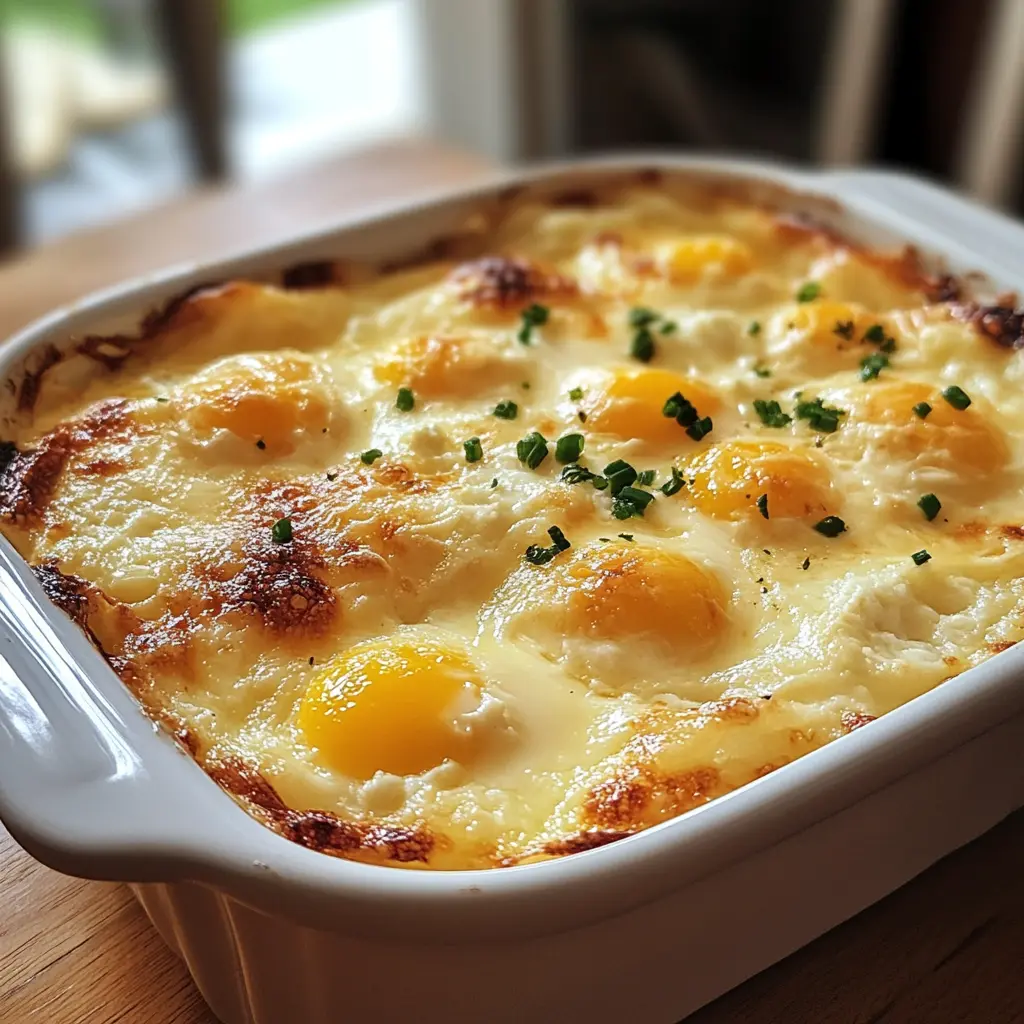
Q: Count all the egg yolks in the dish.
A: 9